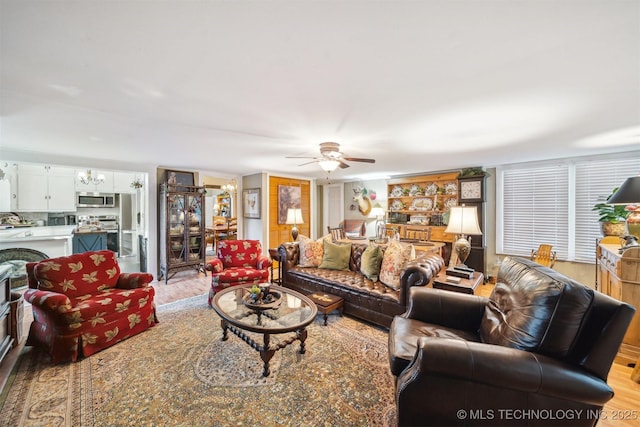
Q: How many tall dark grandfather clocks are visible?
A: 1